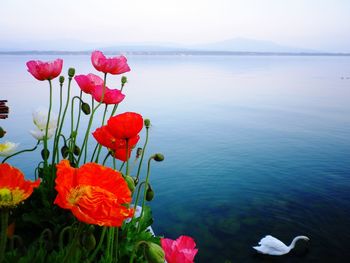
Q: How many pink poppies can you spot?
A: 5